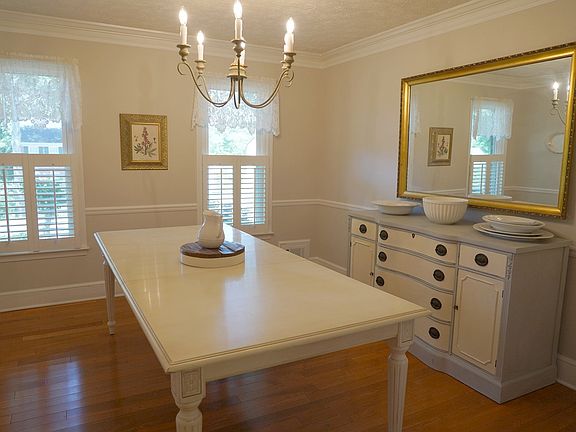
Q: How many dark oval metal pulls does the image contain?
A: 9